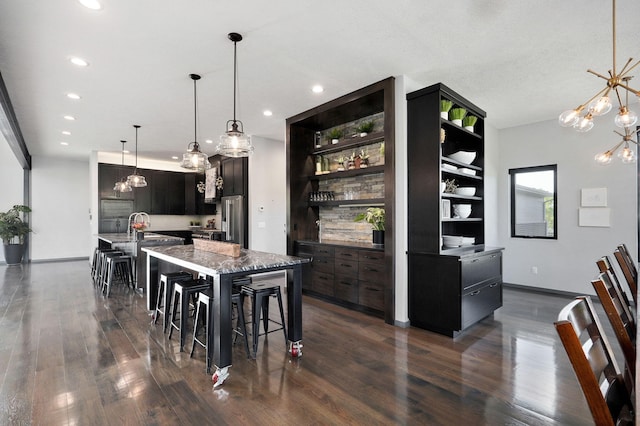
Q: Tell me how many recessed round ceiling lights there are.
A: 11